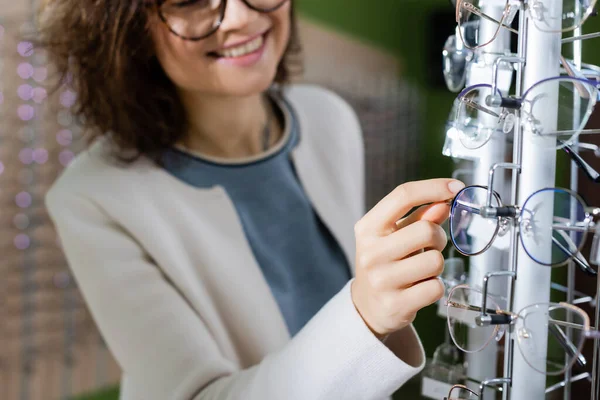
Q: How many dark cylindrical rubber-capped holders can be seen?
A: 3